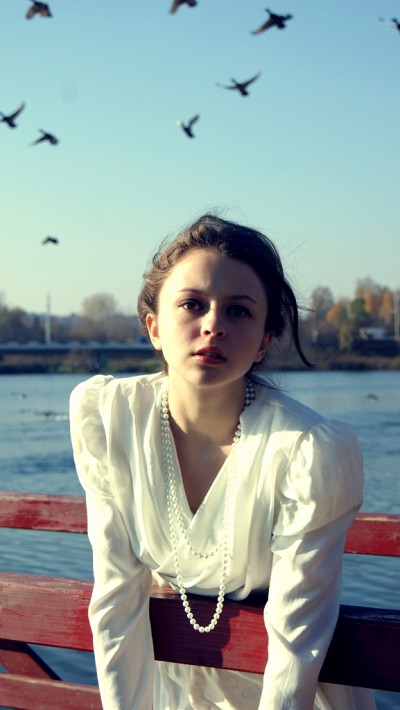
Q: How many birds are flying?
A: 9